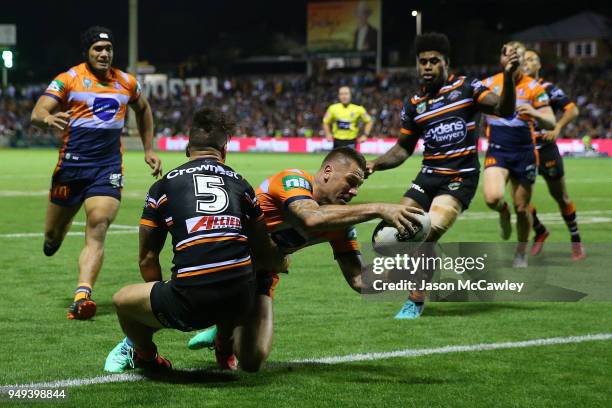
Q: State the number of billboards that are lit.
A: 1